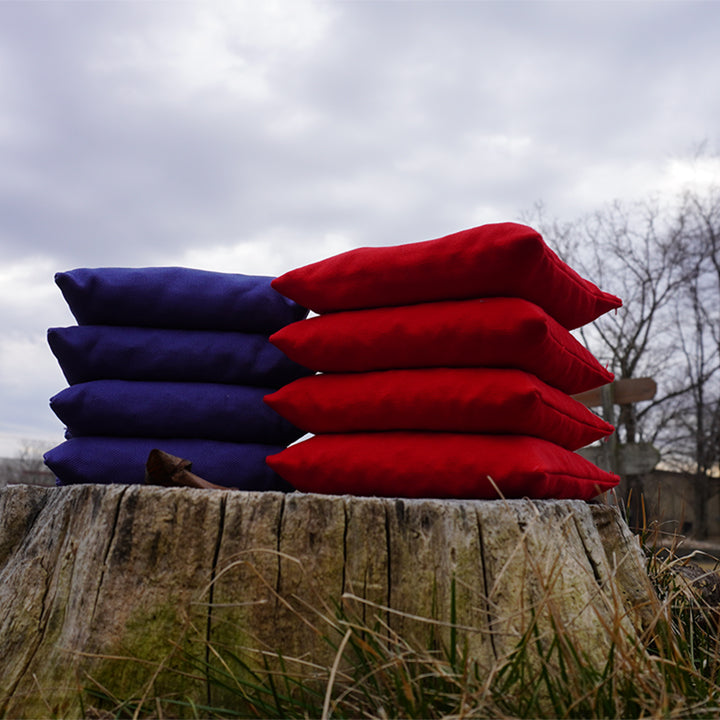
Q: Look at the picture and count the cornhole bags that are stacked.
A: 8